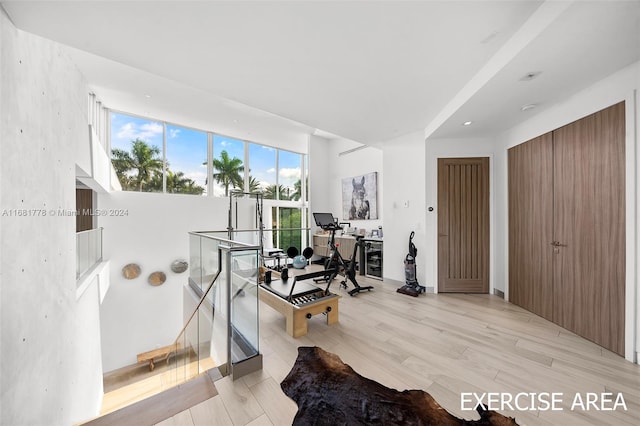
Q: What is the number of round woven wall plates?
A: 3